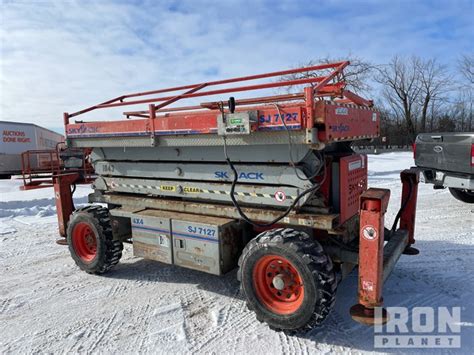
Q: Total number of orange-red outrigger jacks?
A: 3